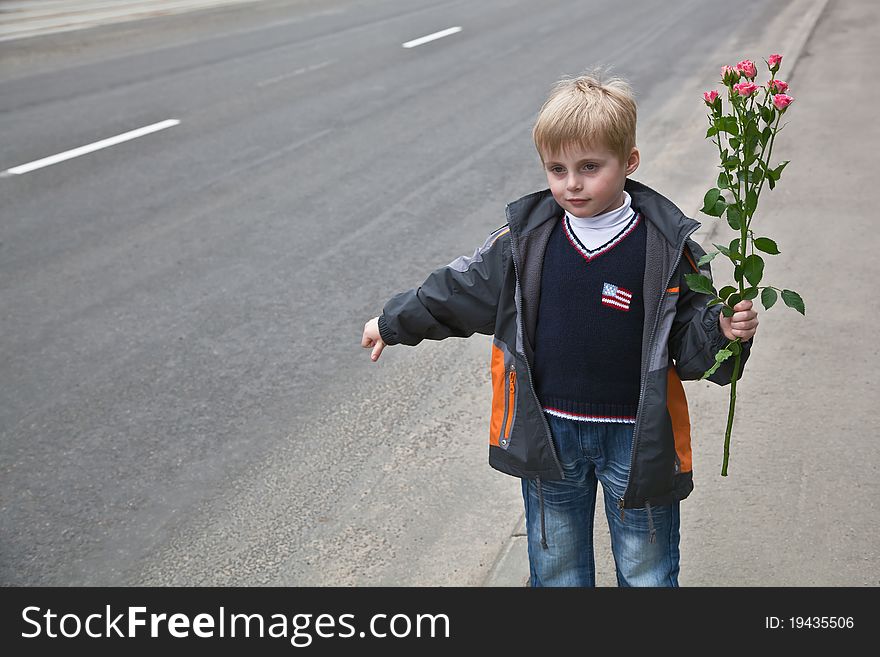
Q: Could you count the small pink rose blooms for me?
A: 7